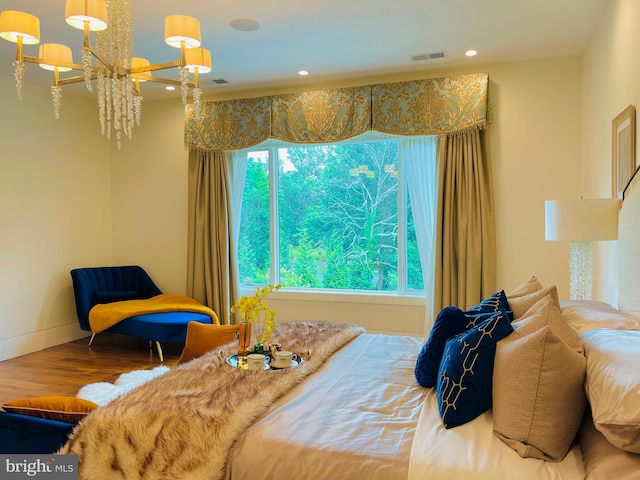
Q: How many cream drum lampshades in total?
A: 7